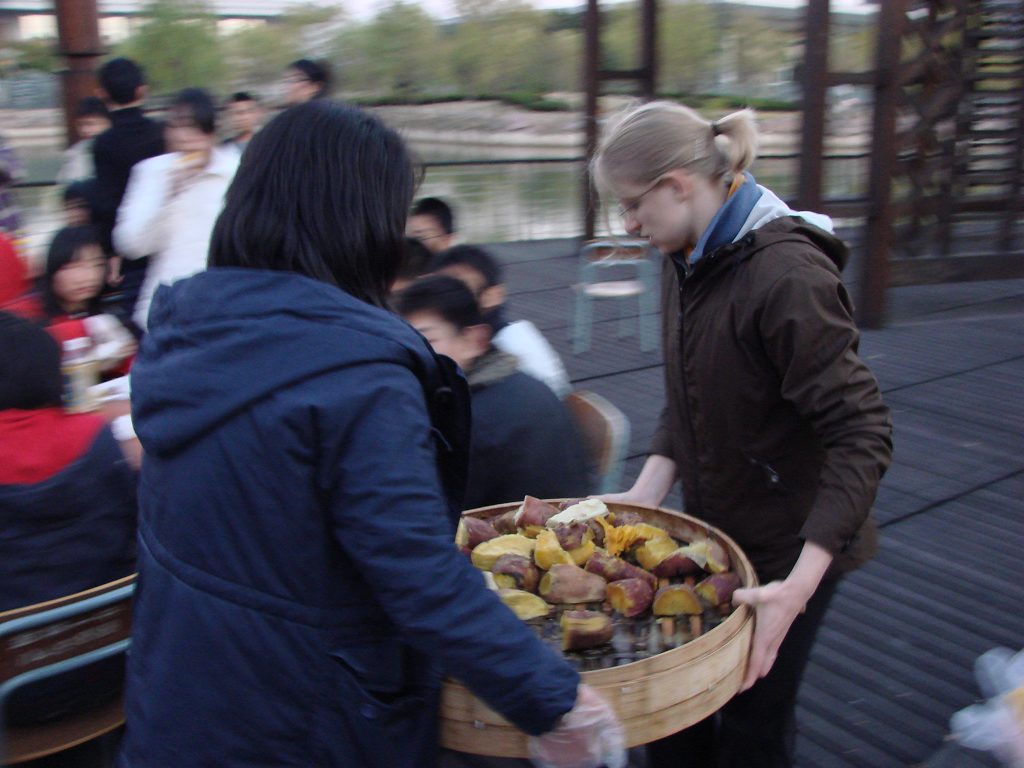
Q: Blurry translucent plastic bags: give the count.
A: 1